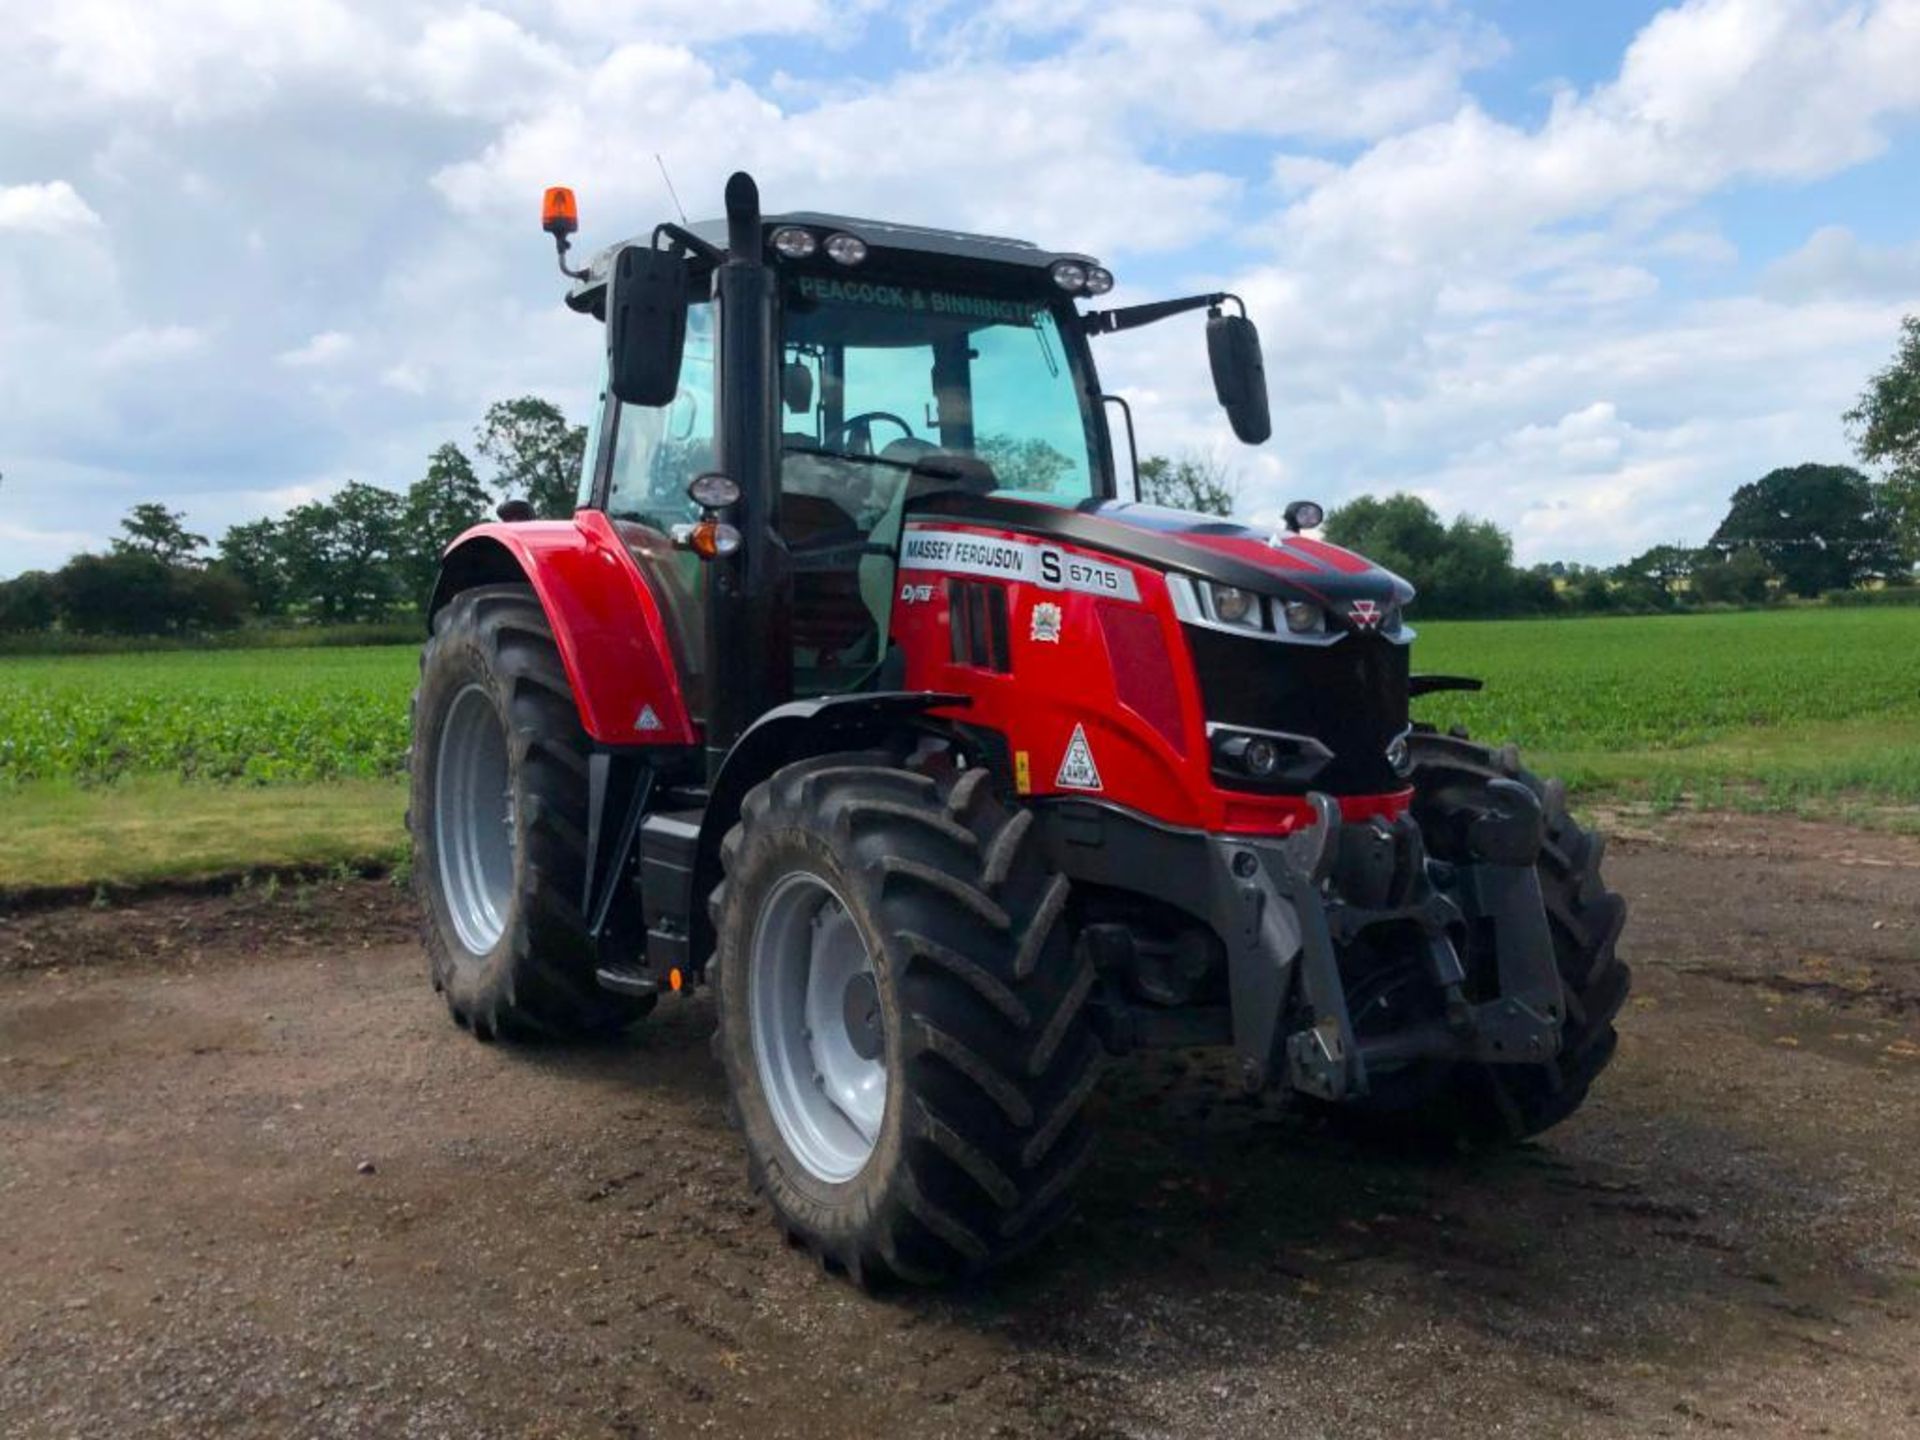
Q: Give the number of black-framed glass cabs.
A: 1